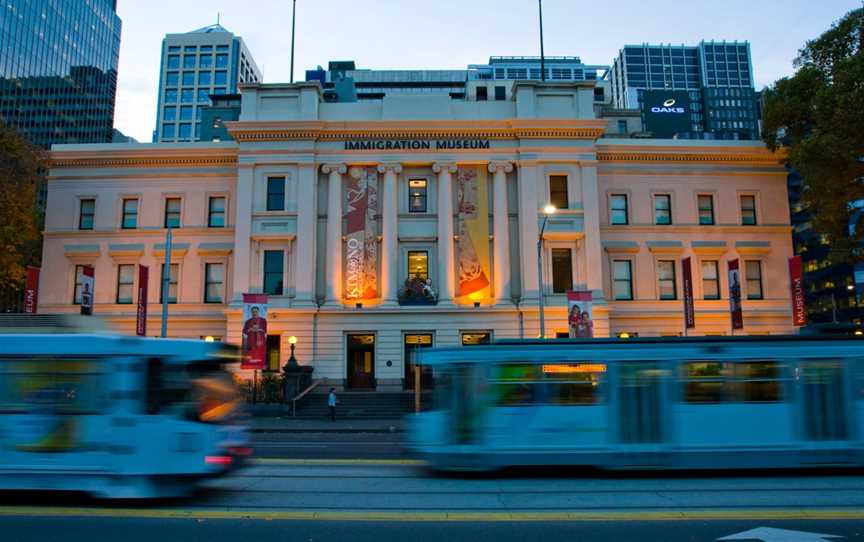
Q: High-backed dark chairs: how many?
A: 0